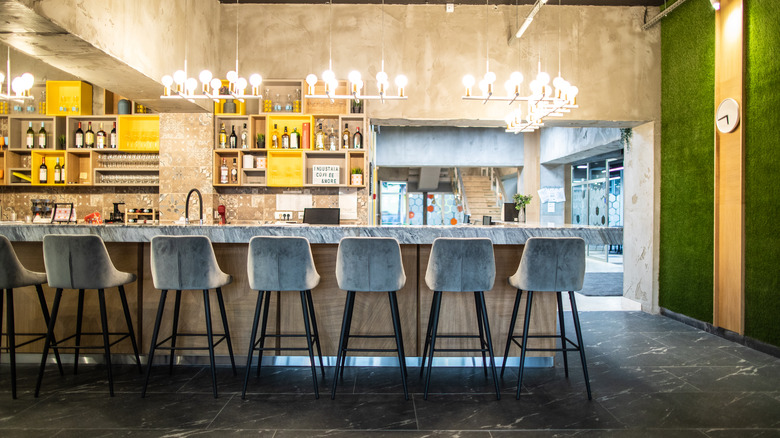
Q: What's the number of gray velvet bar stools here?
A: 7